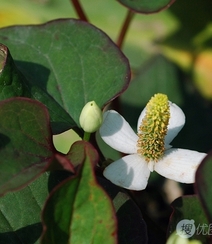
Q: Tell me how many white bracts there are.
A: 4